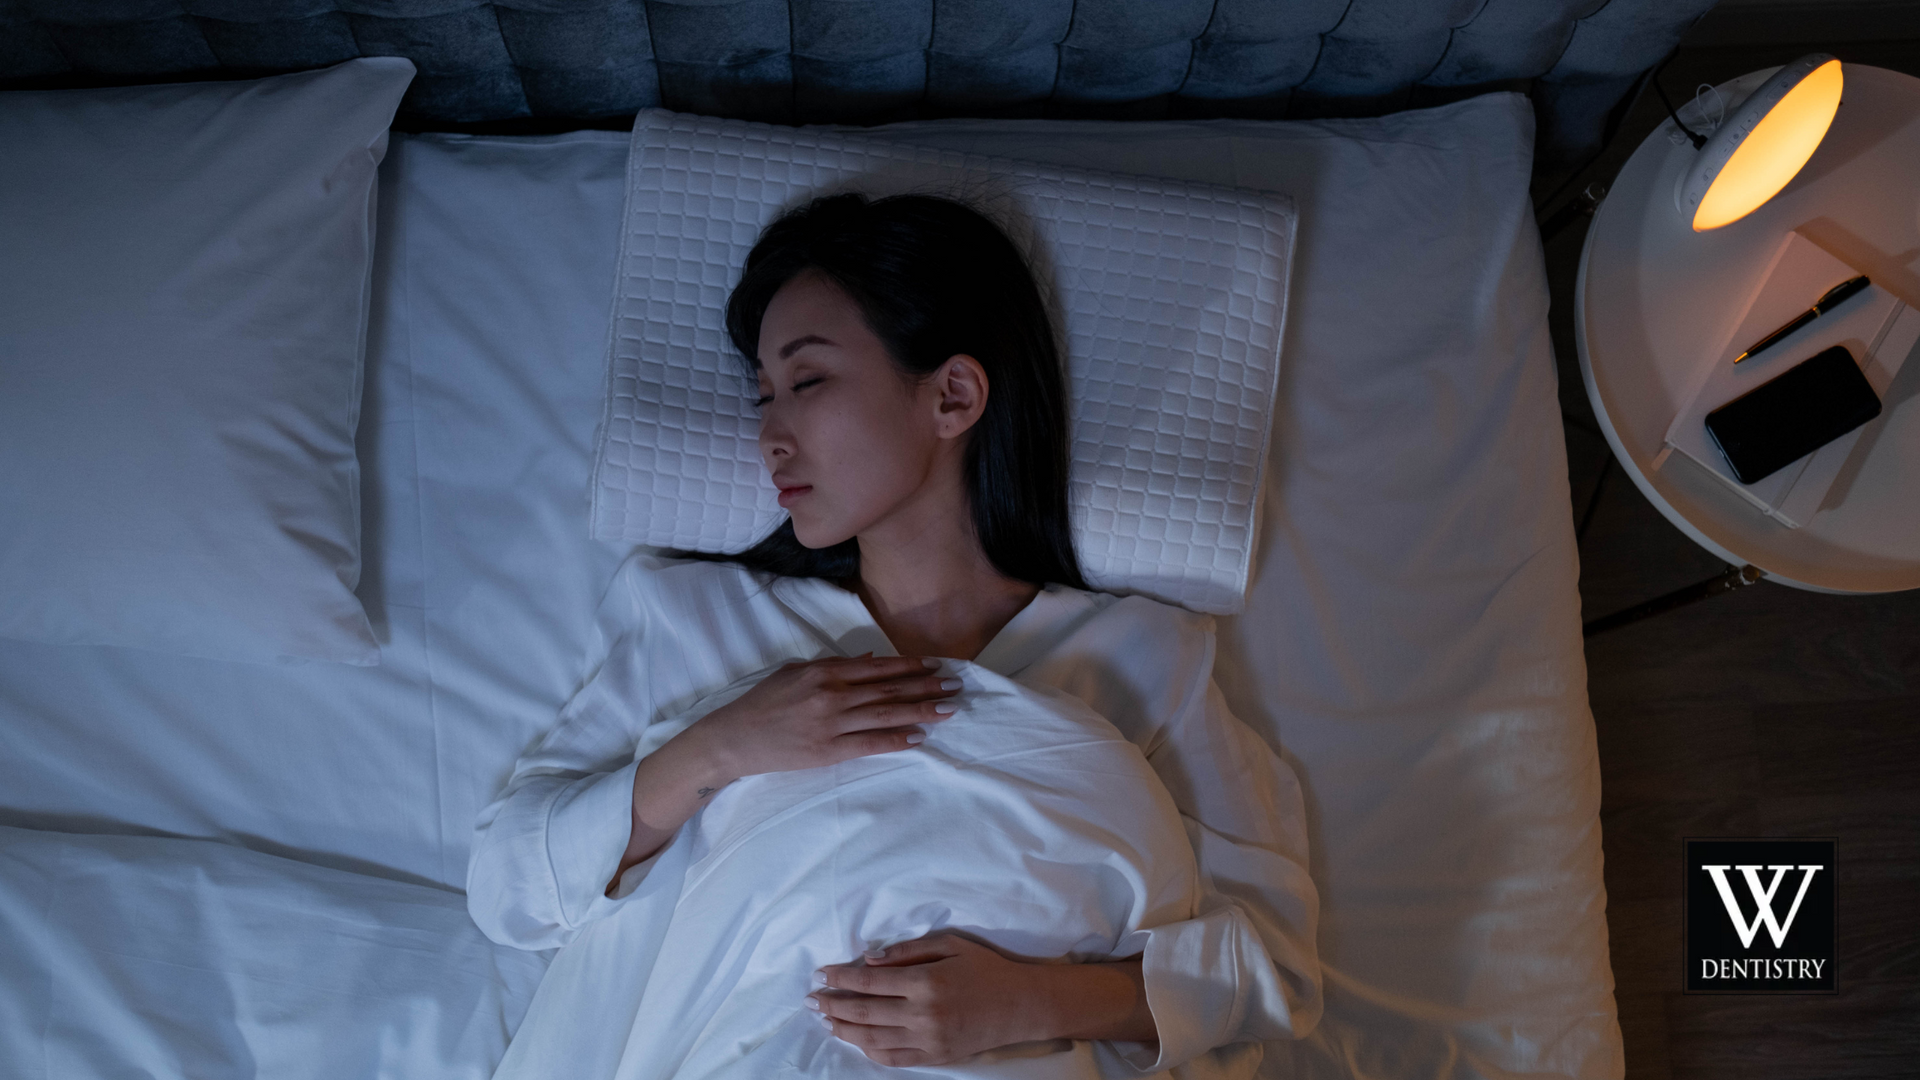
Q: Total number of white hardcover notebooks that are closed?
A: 1